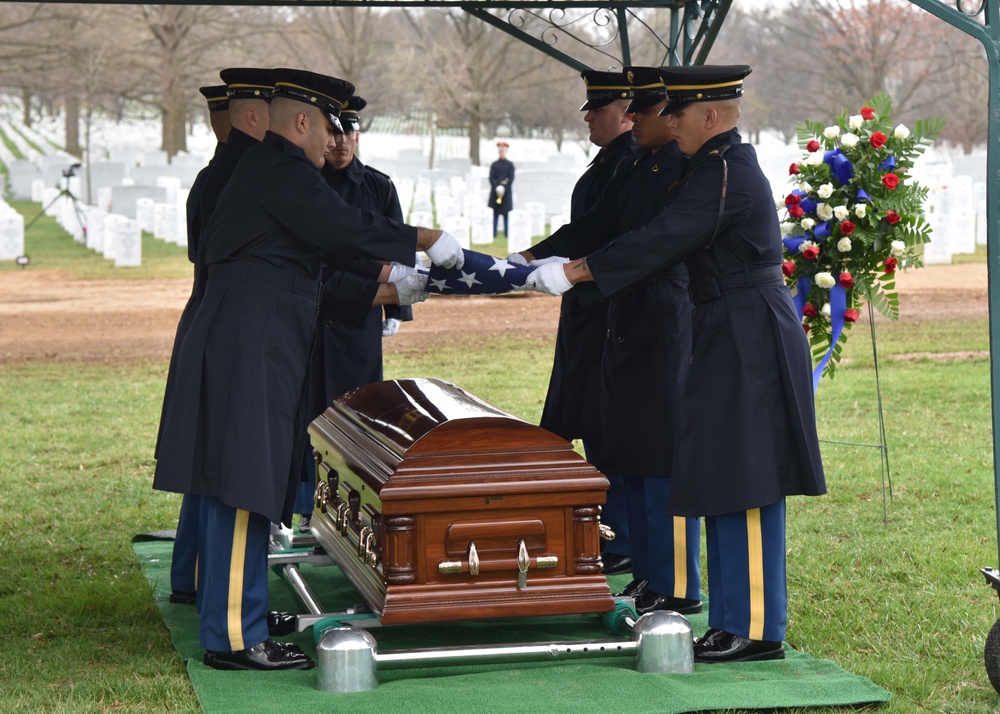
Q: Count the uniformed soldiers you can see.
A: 8